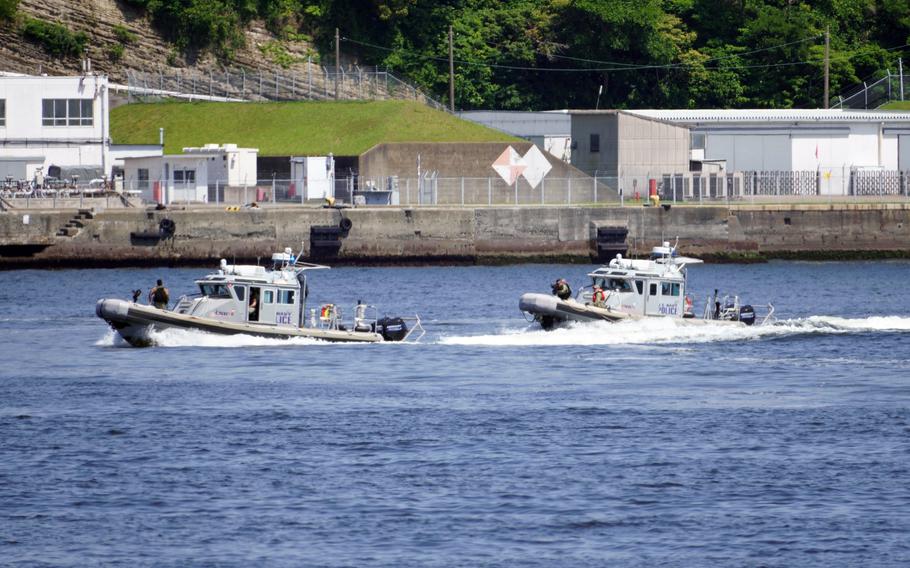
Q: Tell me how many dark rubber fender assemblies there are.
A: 3